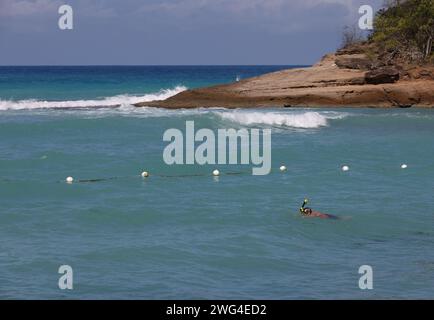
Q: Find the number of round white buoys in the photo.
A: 6